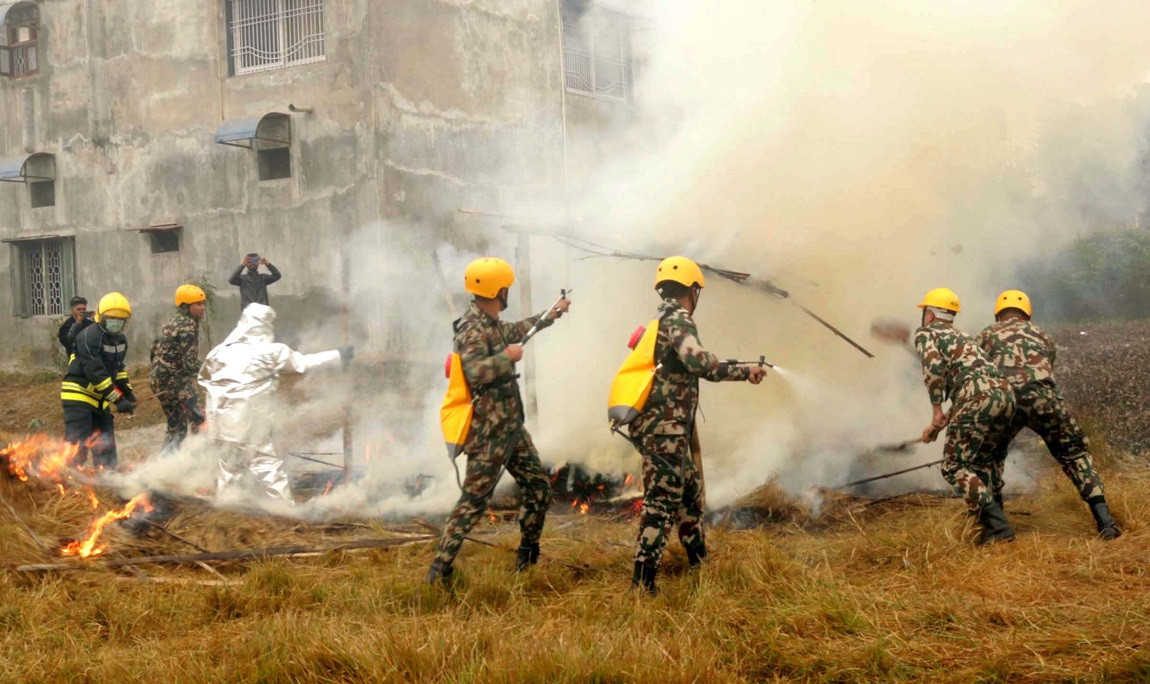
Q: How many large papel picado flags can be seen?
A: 0